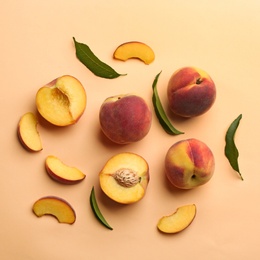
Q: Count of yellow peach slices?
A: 5